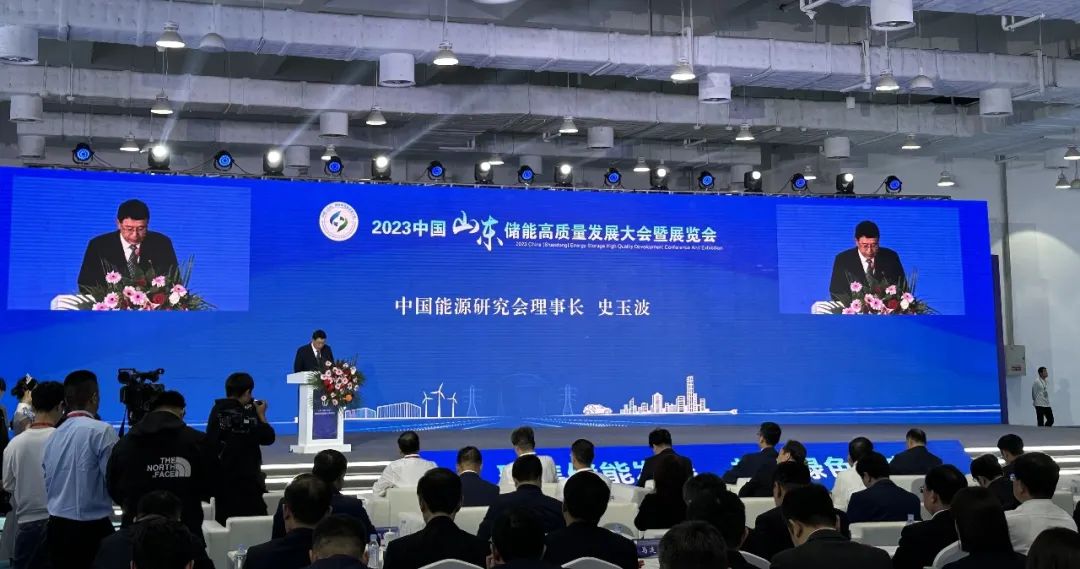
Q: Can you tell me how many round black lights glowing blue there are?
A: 9